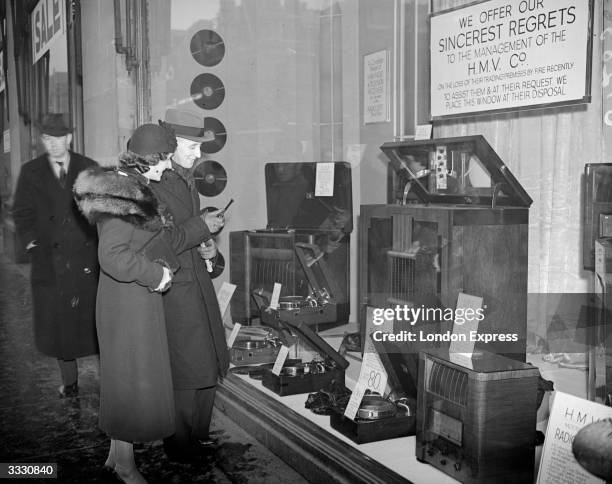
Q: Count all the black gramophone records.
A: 6